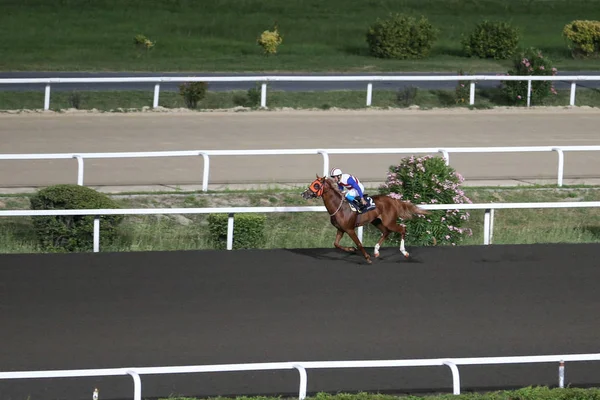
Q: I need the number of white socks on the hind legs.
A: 2